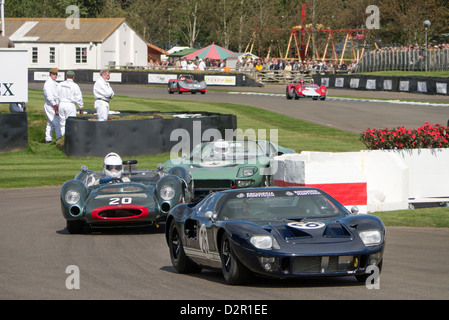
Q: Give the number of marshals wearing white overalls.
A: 3